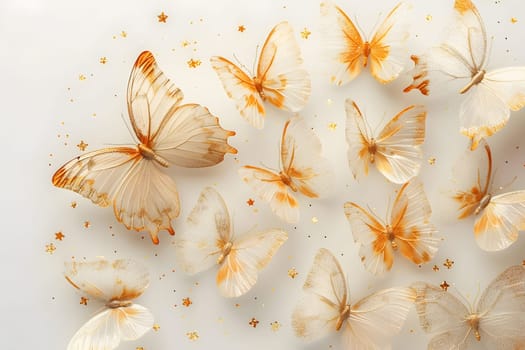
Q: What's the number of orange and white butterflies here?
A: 12